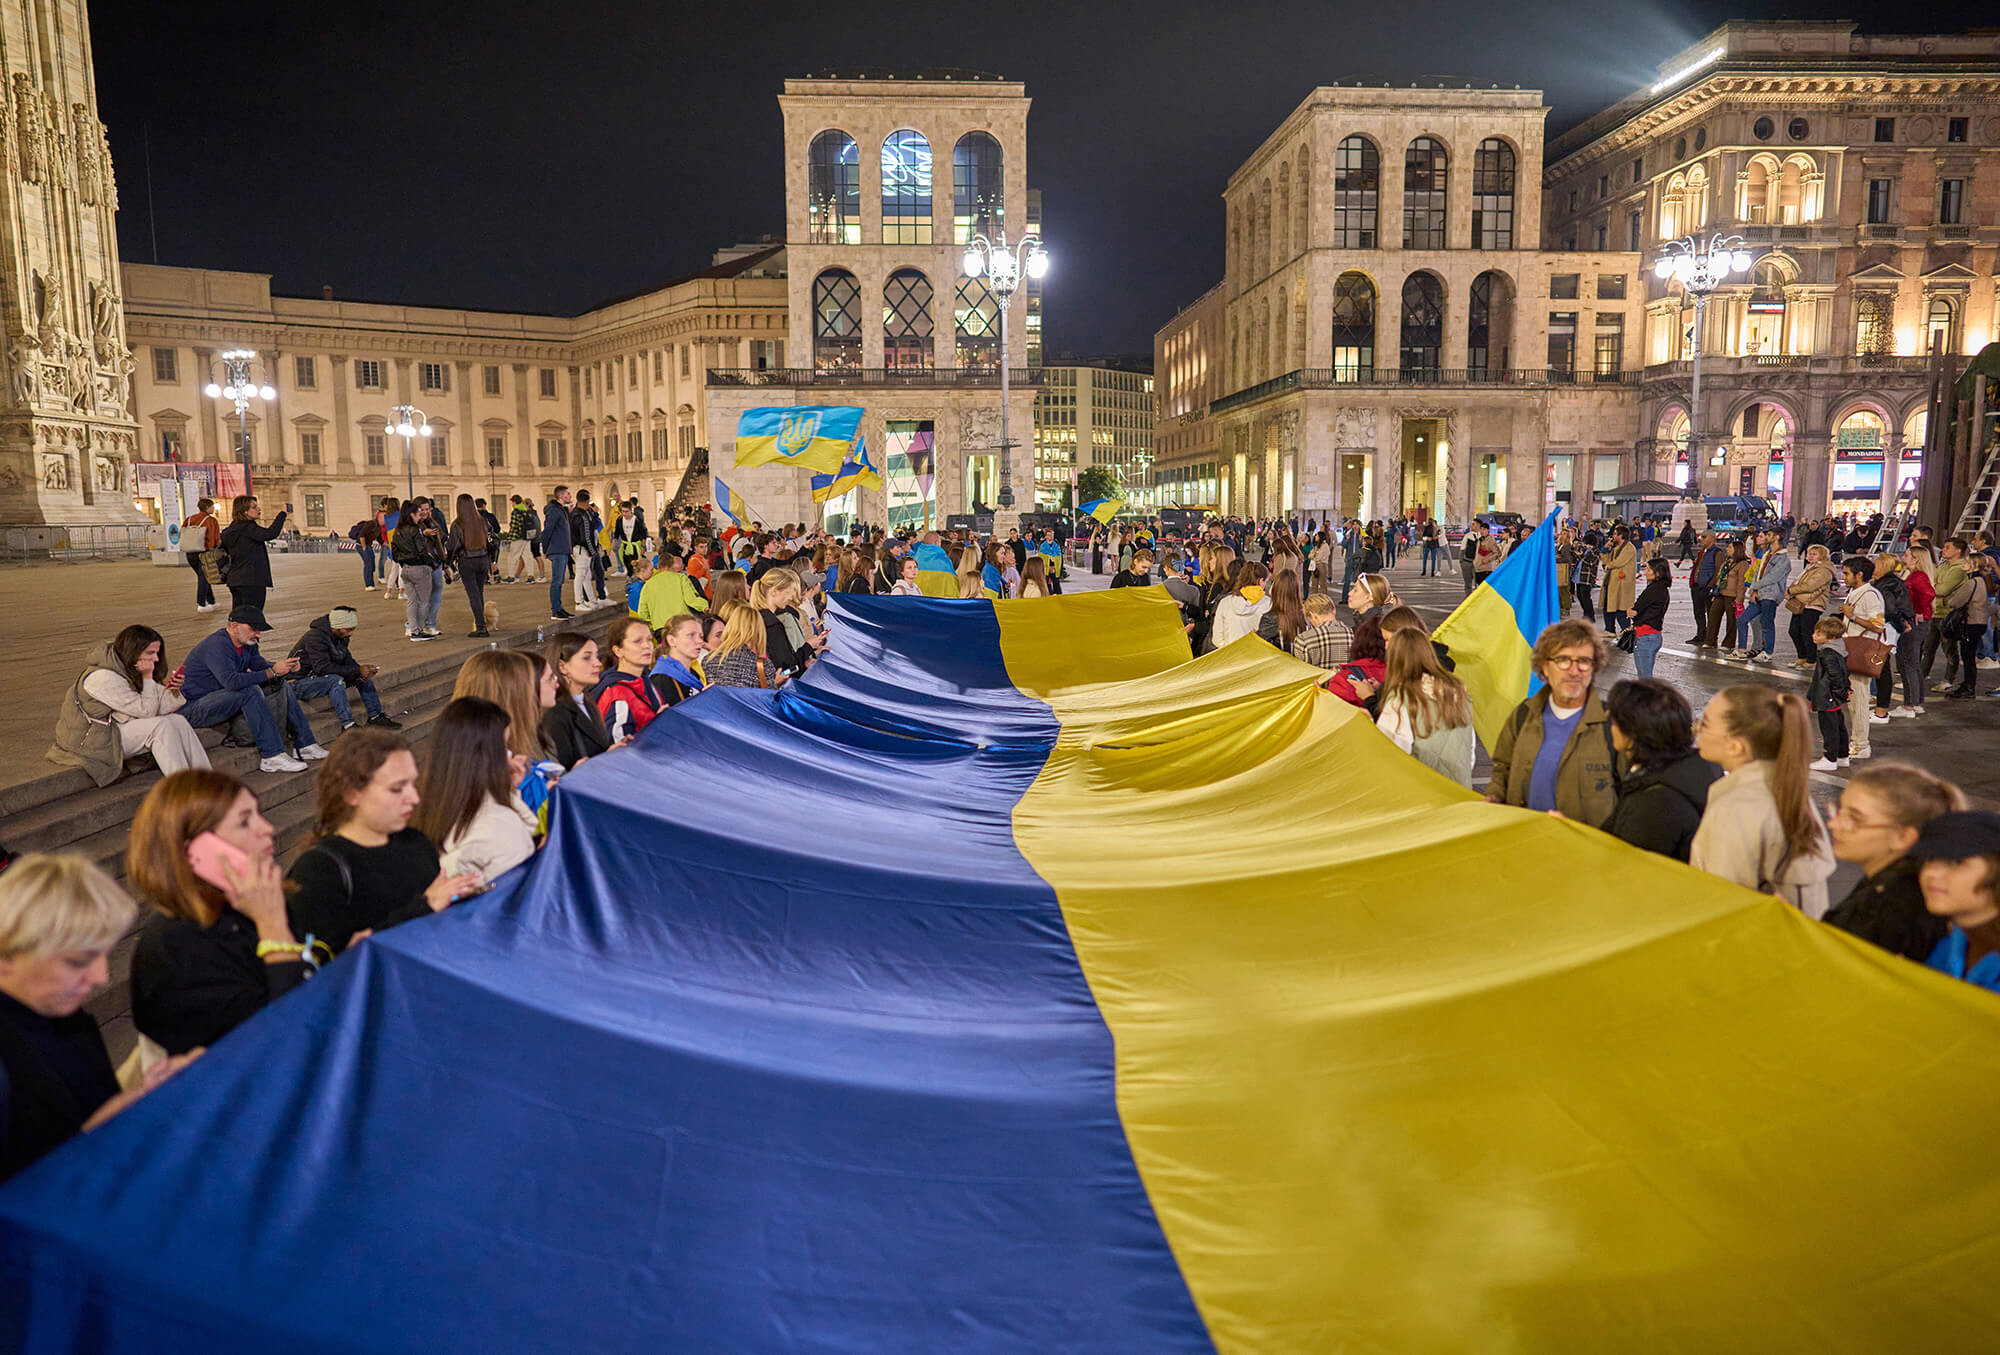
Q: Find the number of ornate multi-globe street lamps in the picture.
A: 4